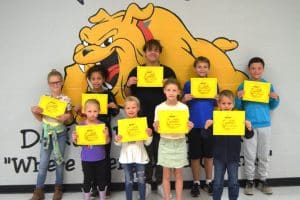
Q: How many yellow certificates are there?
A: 9